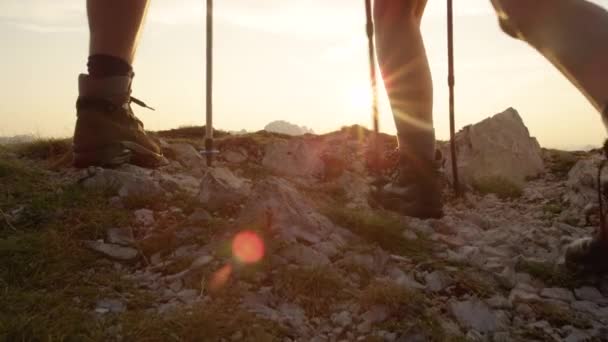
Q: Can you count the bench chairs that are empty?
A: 0